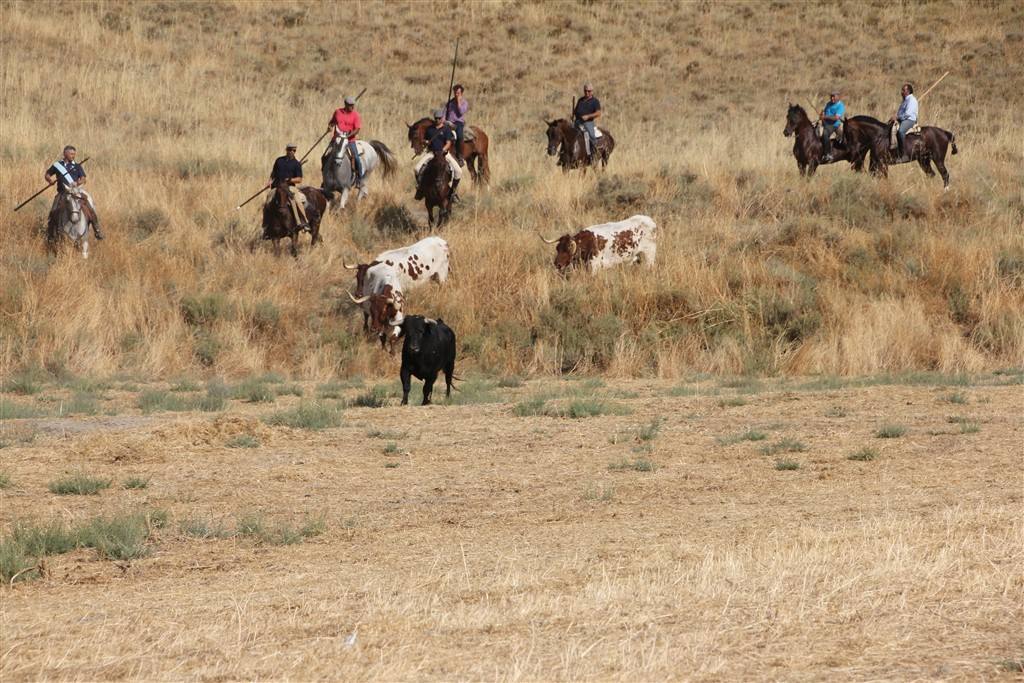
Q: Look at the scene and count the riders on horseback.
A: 8